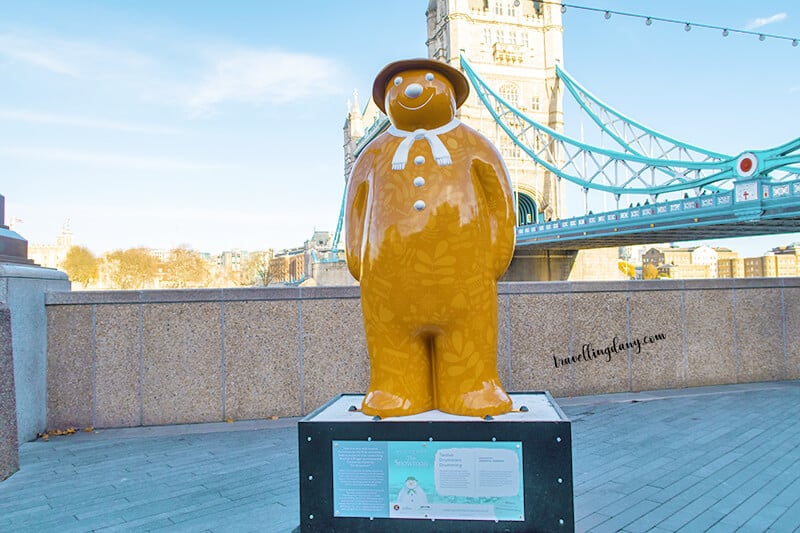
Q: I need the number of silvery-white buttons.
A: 3